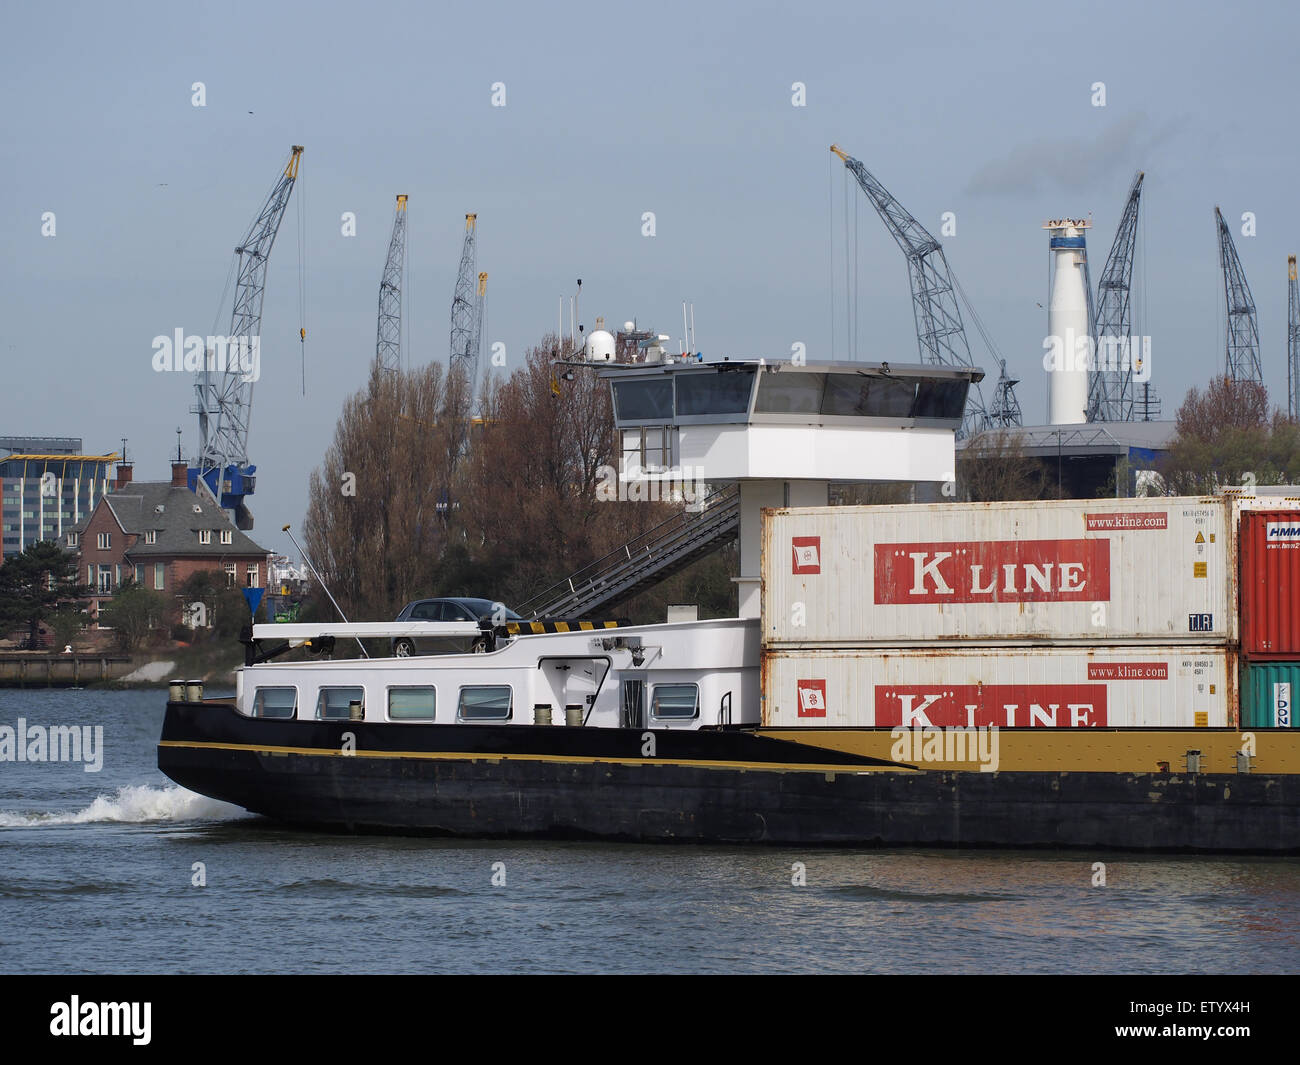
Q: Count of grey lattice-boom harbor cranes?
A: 8